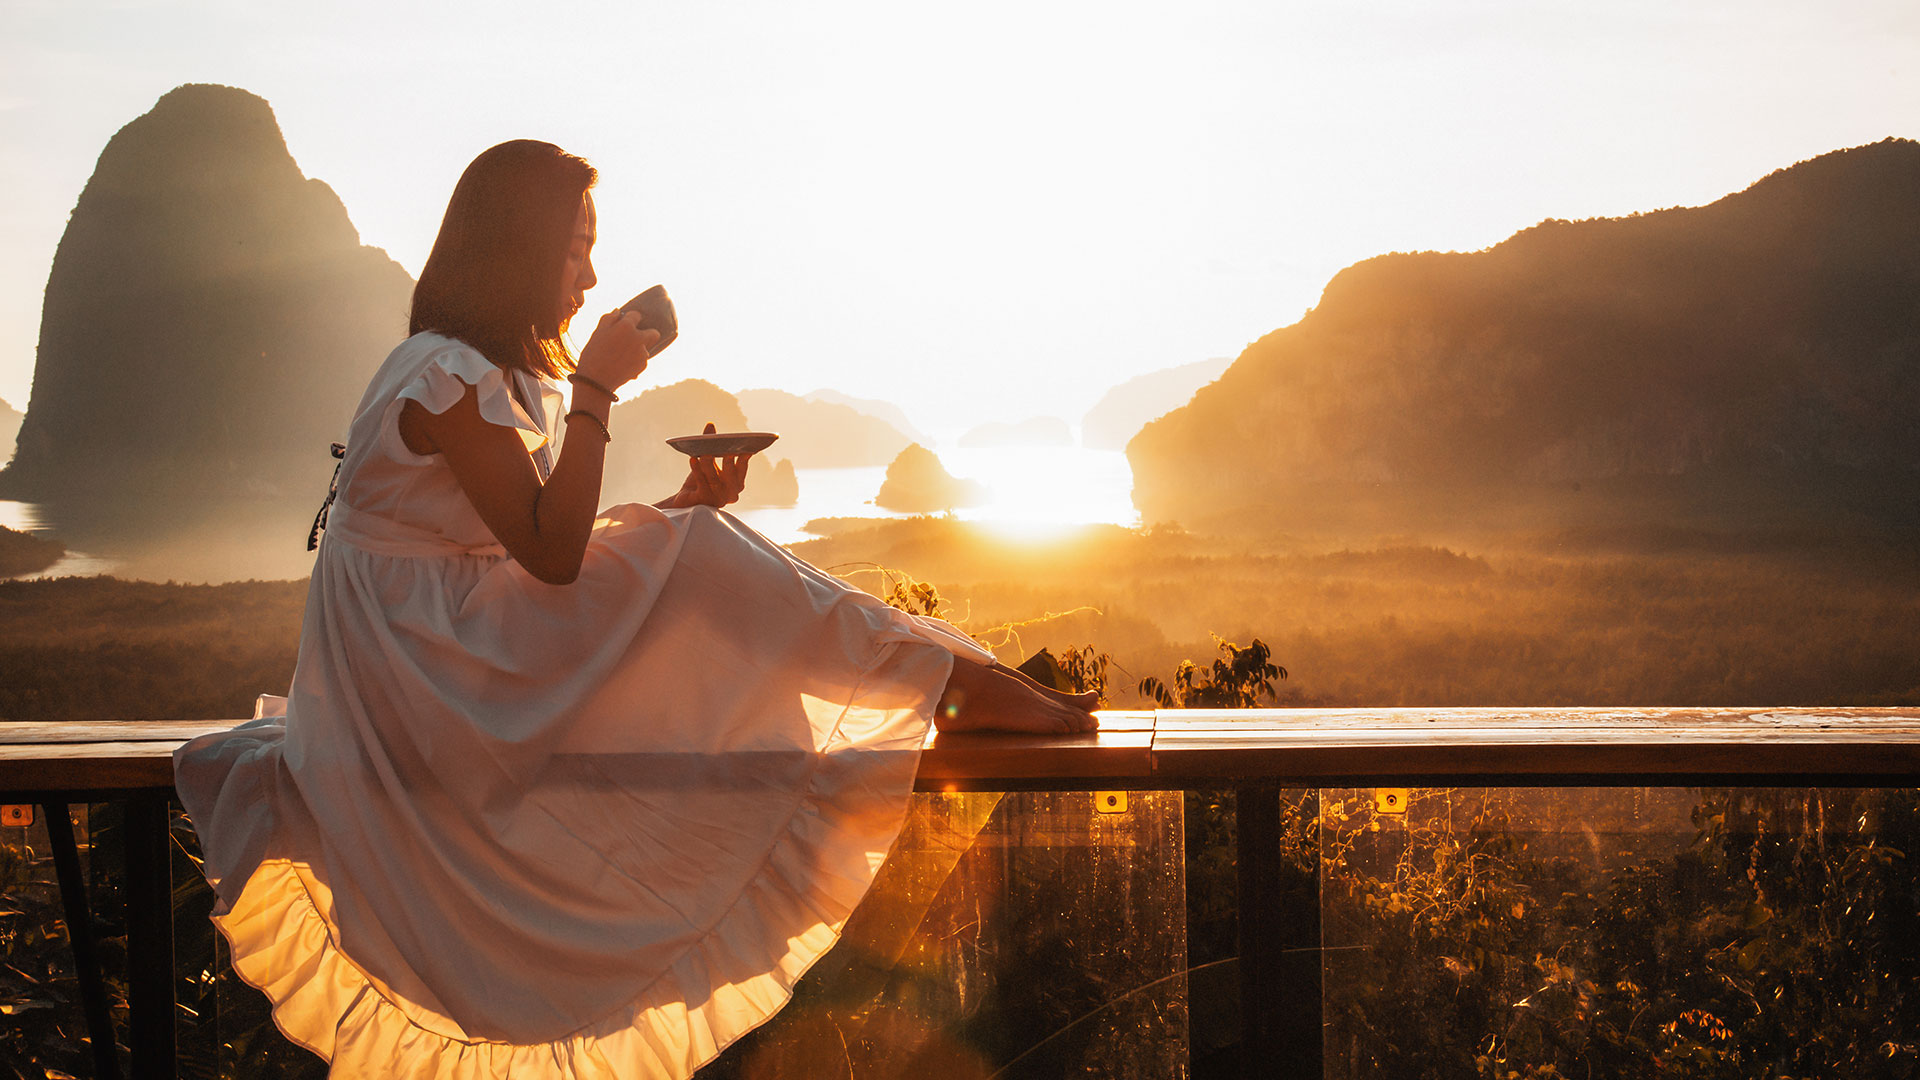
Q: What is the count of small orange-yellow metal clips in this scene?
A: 3